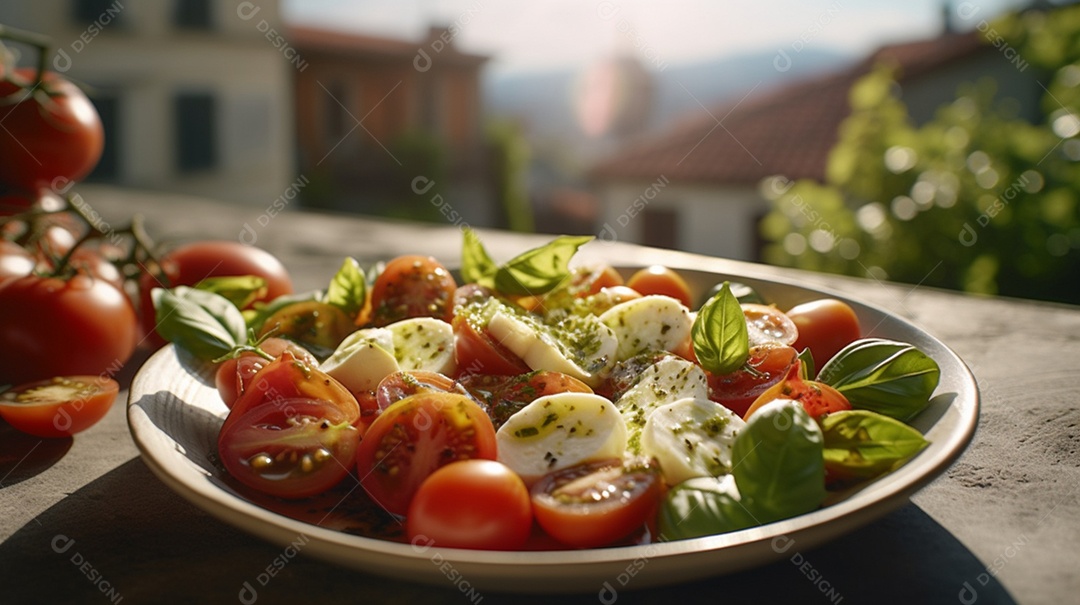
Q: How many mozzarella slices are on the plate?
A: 7